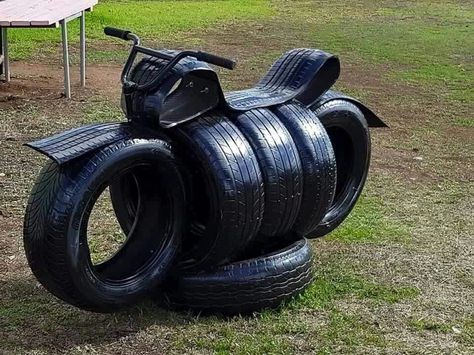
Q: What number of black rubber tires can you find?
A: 6